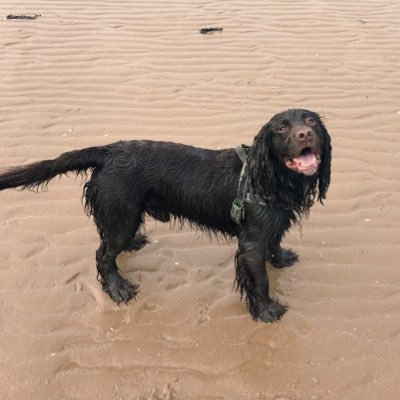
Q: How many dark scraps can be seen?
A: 2